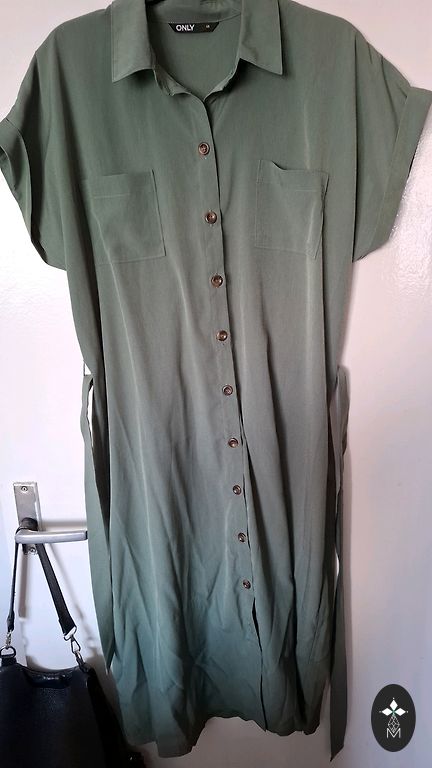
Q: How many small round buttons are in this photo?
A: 9